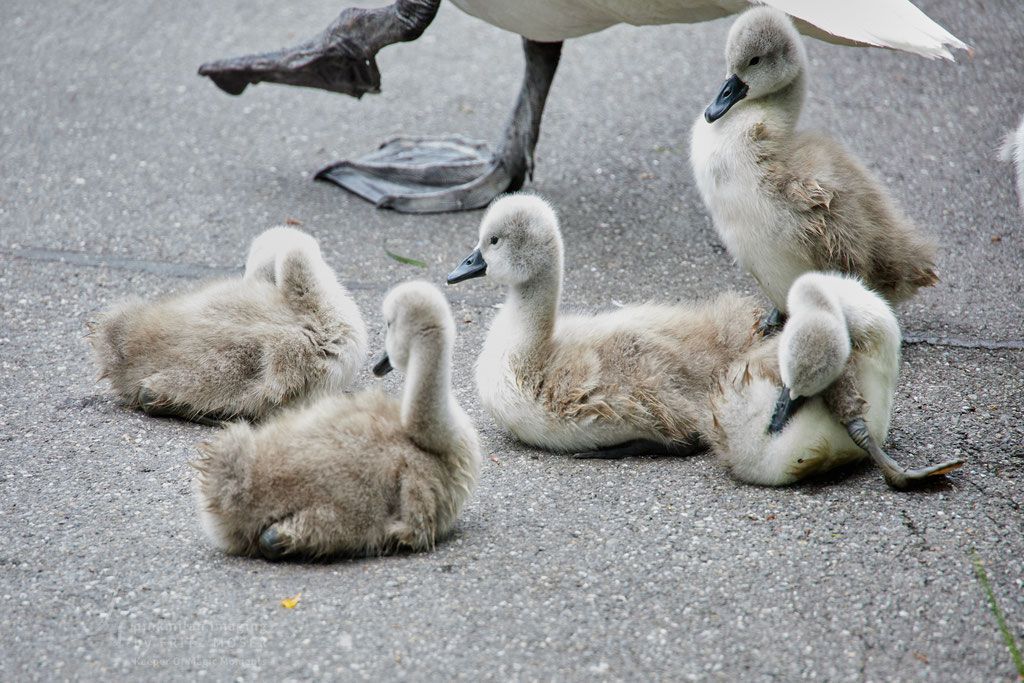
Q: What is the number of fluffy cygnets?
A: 5